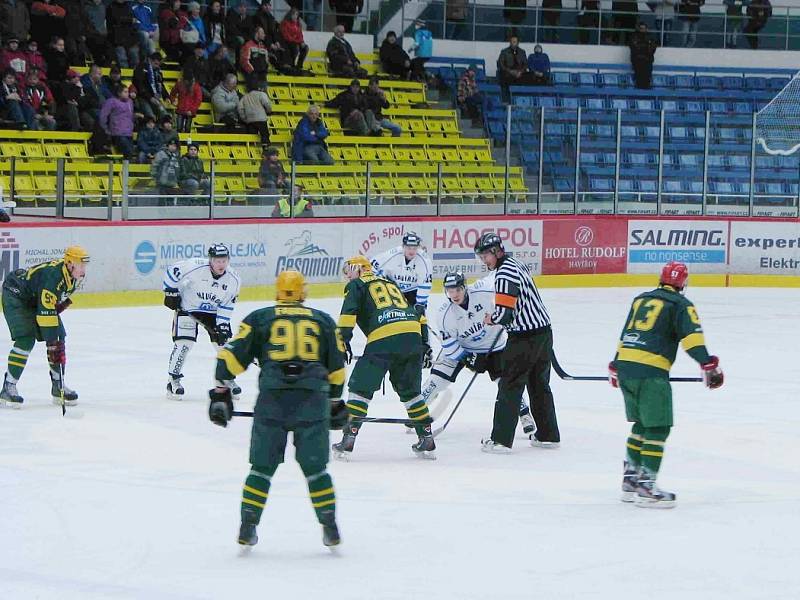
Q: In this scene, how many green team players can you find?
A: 4